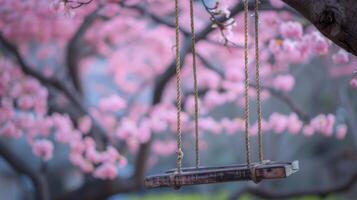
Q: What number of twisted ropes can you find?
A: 4